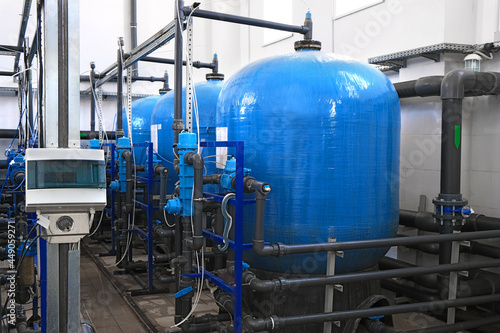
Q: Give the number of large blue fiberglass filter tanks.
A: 3